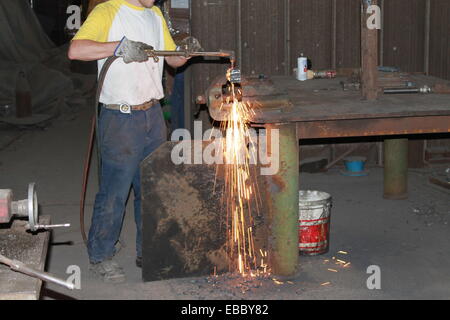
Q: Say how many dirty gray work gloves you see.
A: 2